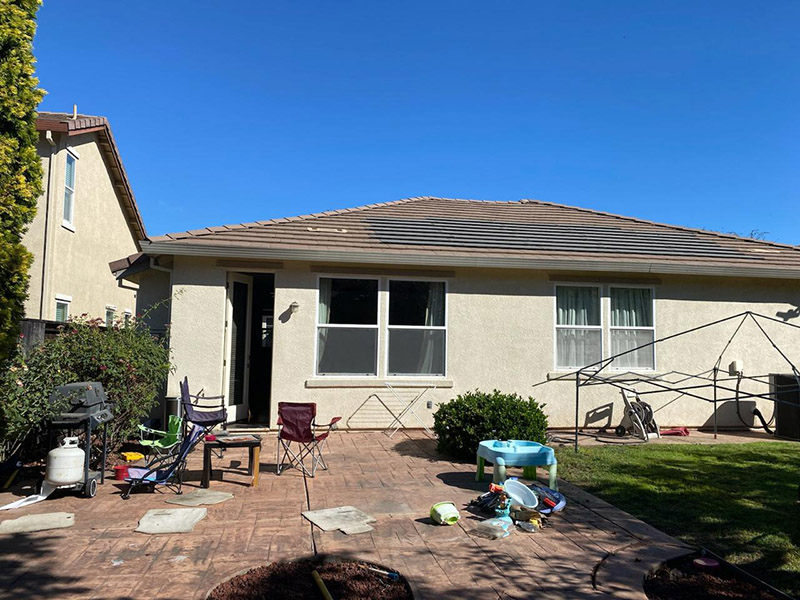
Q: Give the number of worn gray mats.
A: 4